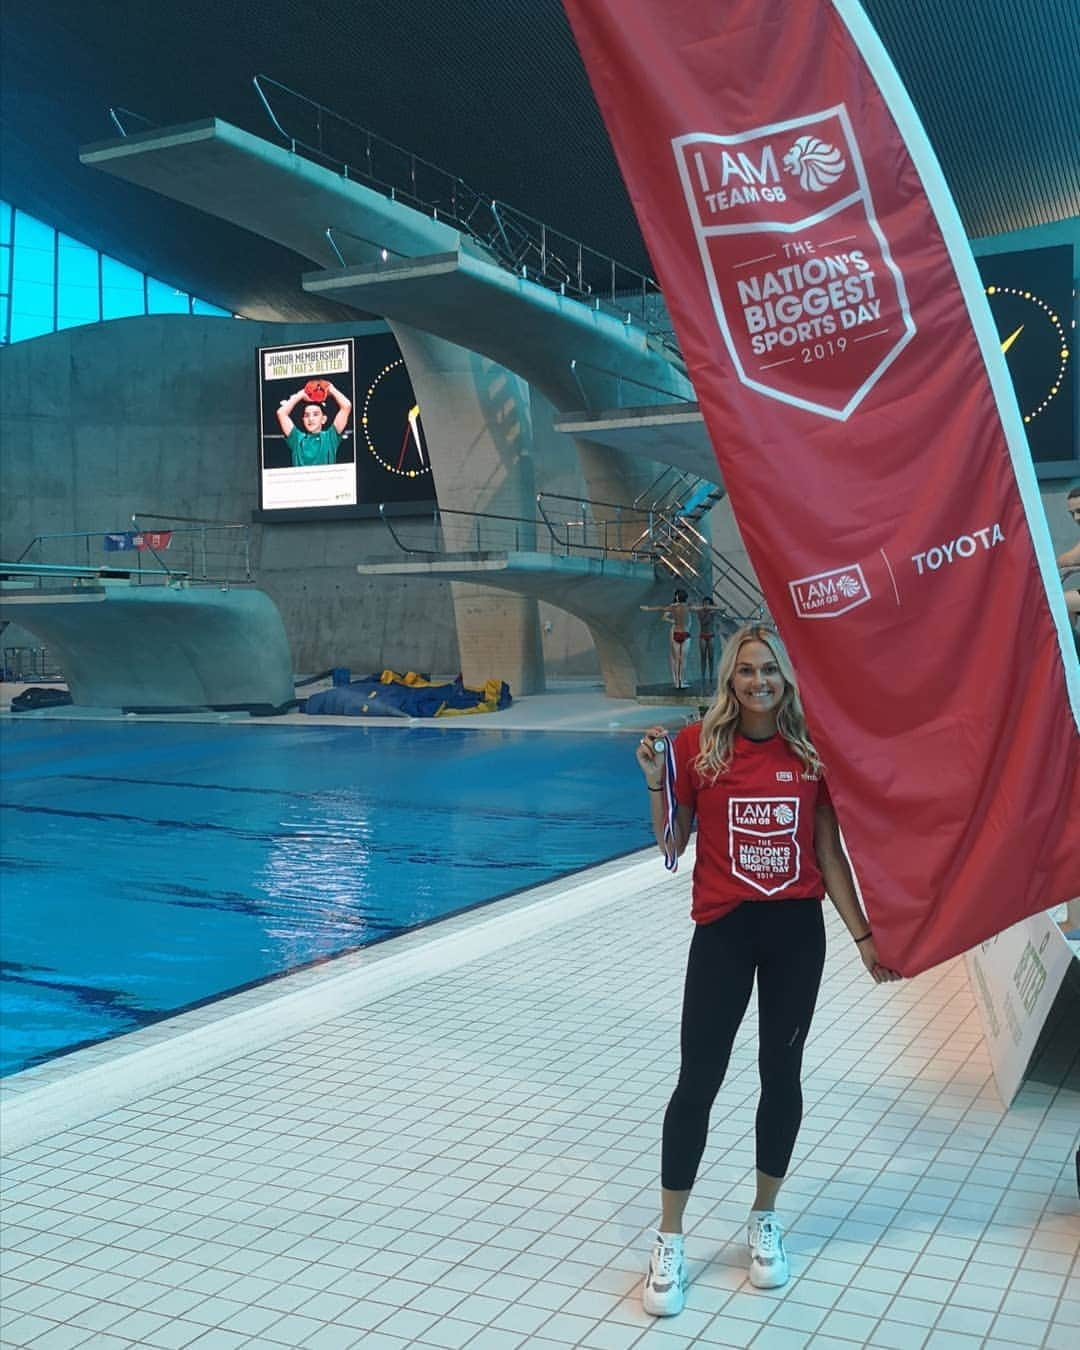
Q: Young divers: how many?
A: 2